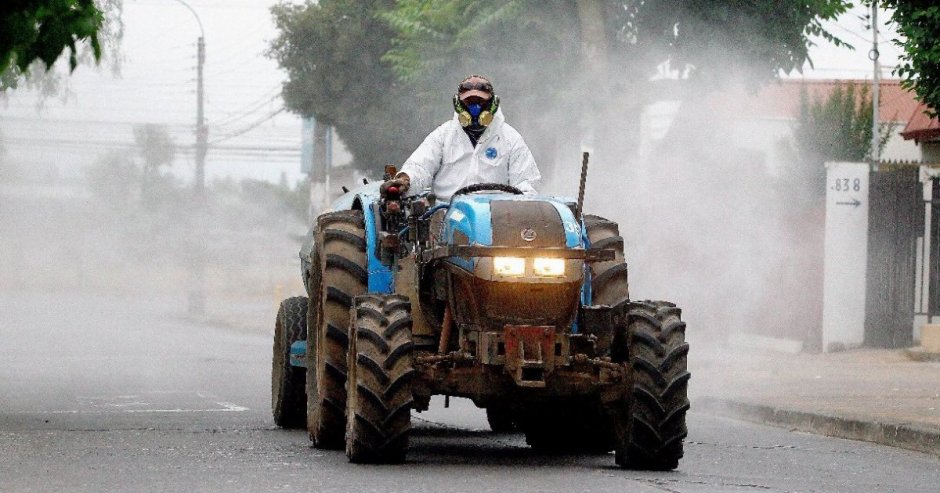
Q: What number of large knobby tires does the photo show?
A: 4